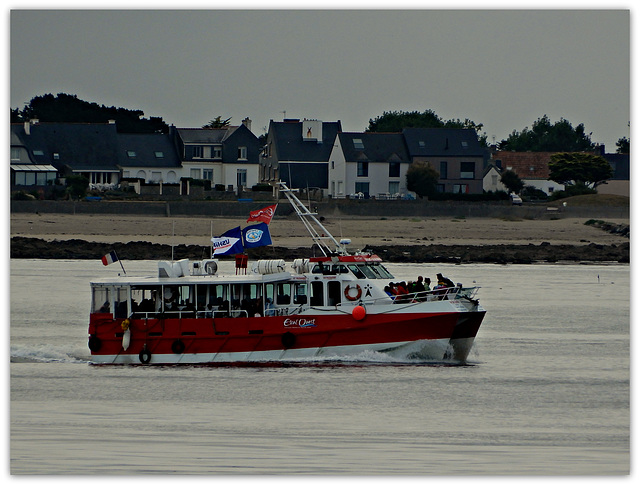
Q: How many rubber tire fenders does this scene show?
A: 4